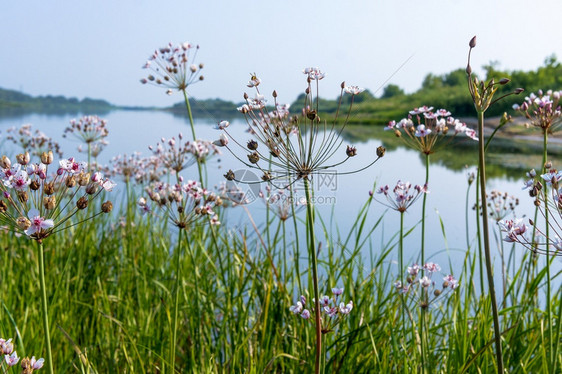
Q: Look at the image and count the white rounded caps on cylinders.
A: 0